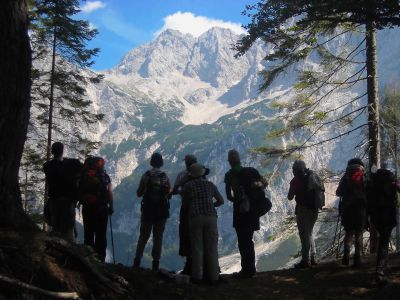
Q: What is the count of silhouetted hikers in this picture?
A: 9